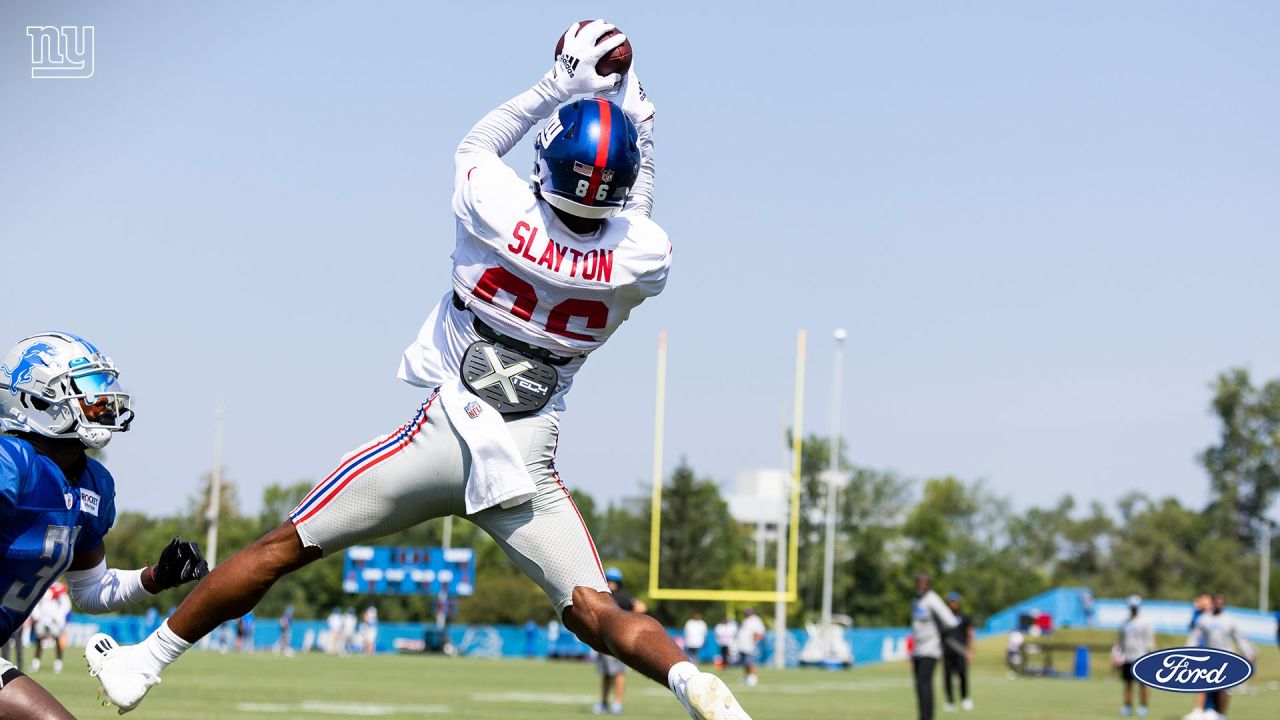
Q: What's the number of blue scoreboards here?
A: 1